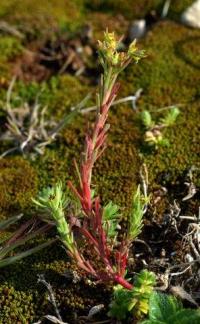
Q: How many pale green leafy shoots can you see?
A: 2